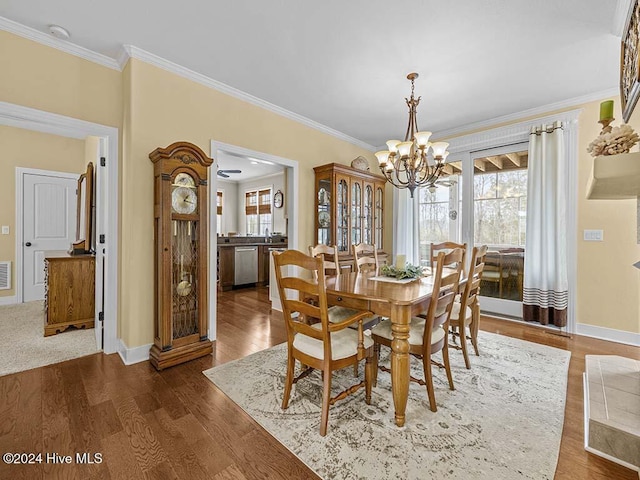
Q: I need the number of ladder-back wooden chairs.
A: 6